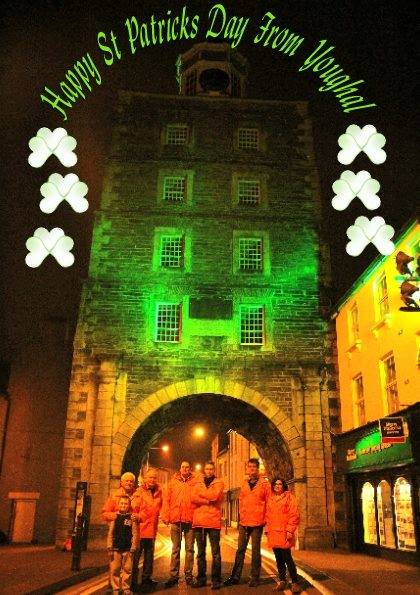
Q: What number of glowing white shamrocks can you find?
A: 6